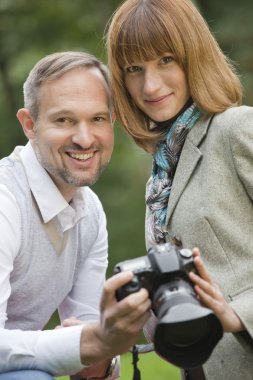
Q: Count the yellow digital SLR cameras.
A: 0